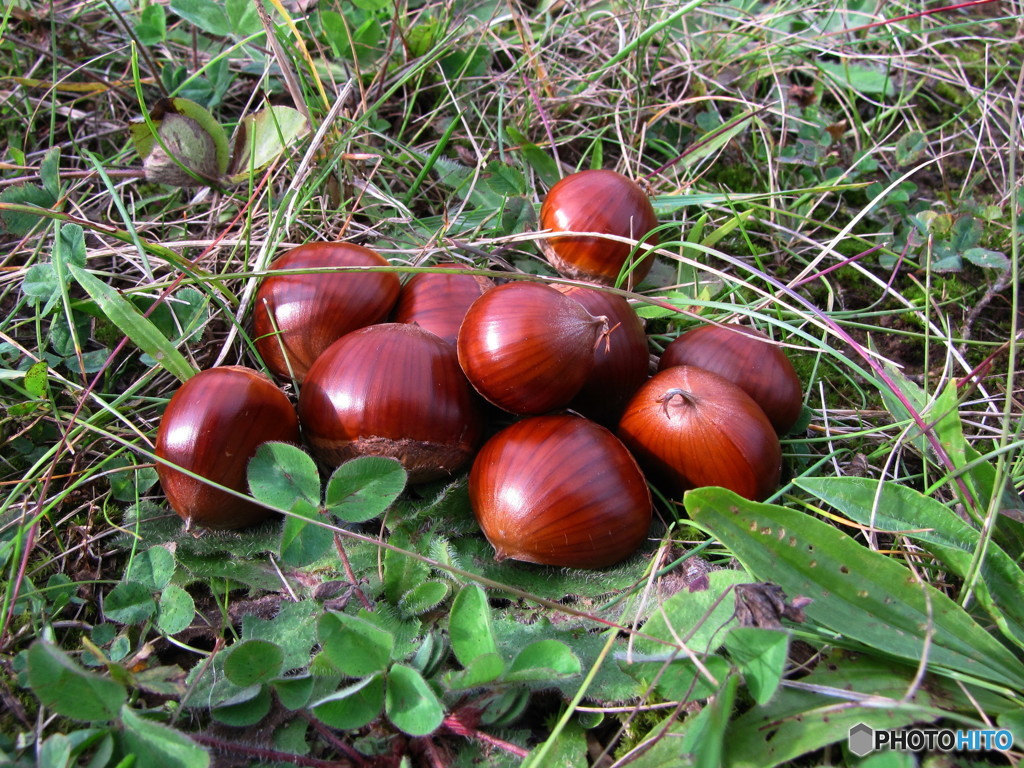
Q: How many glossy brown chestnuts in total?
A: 10